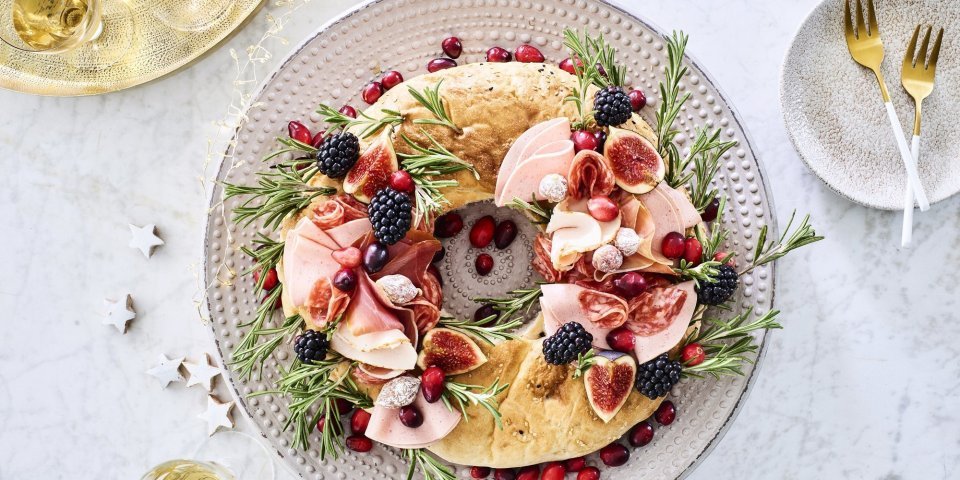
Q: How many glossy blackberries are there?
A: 7